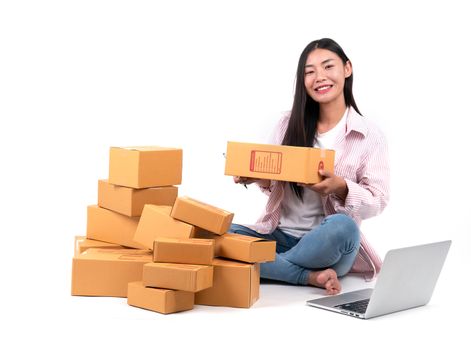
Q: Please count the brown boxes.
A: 13